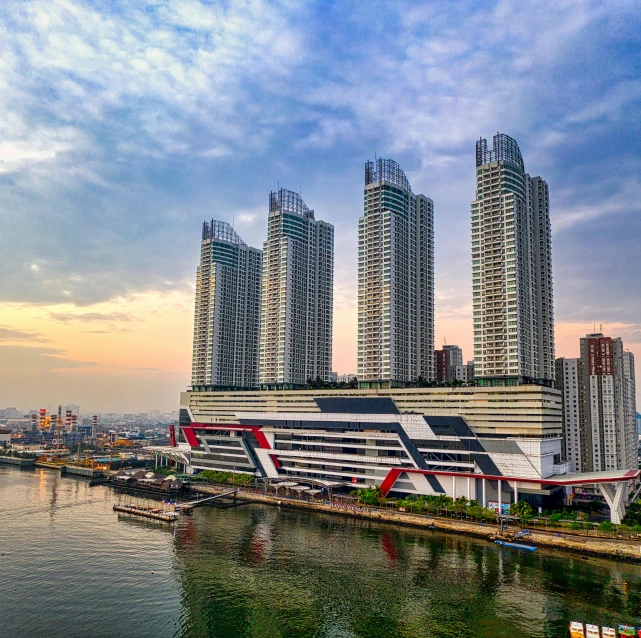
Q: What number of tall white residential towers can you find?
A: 4